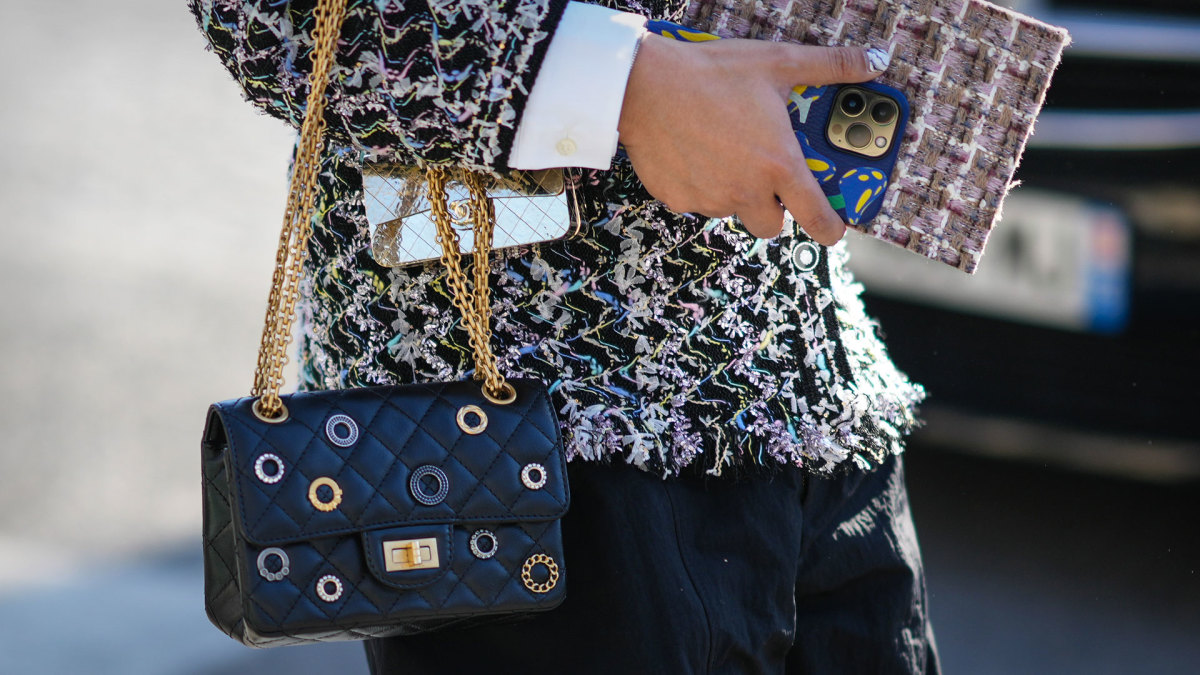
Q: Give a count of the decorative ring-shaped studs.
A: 10